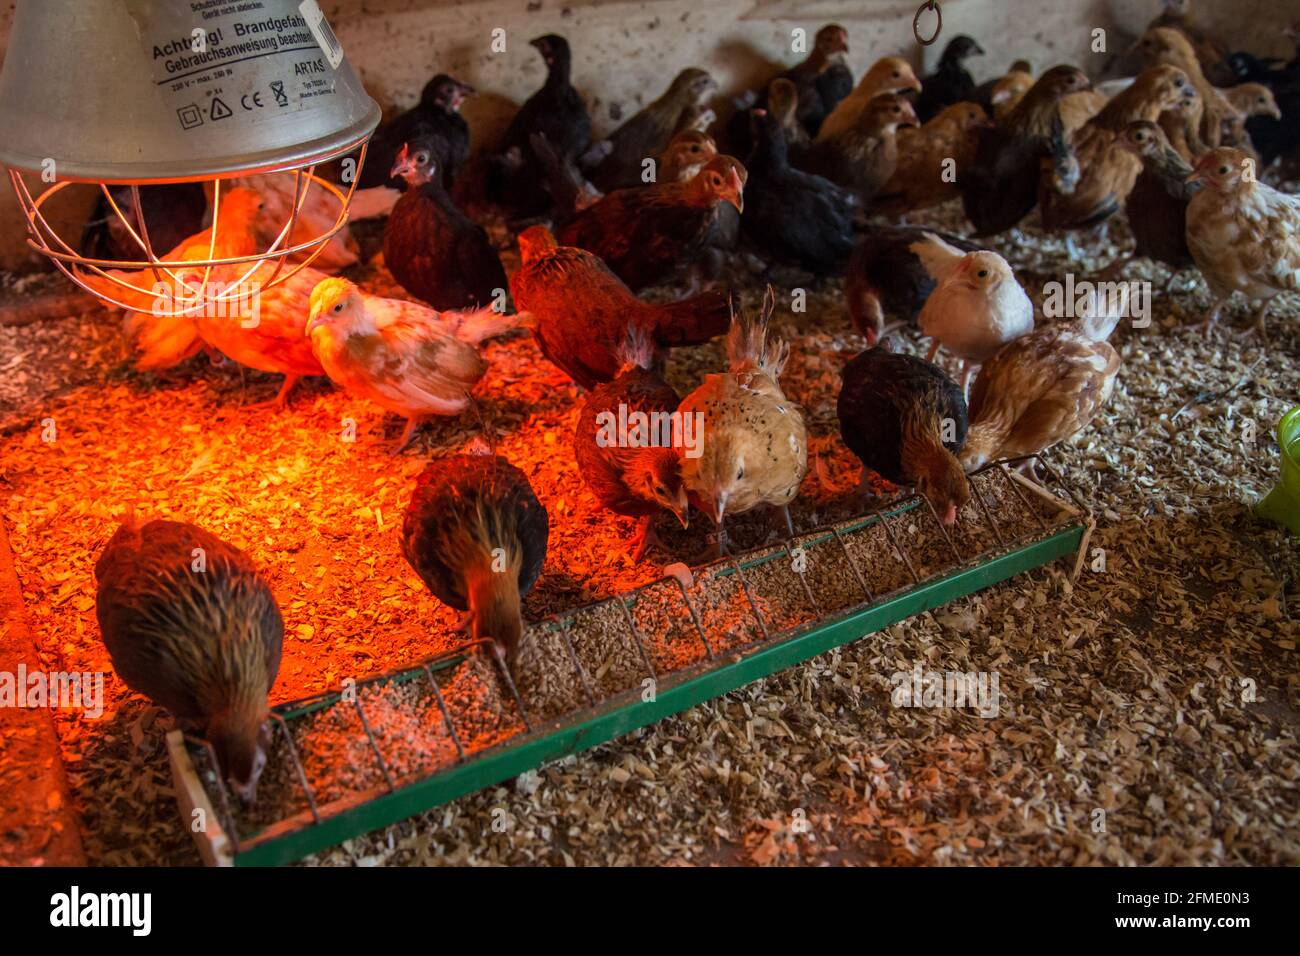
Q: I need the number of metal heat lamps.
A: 1